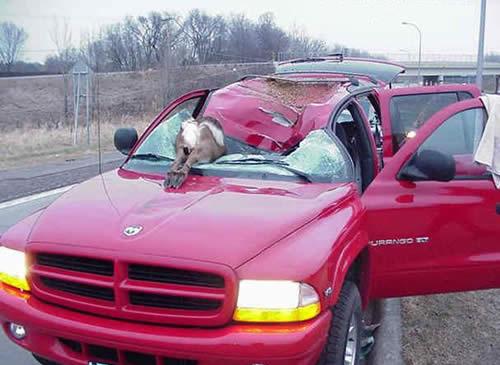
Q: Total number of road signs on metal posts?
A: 1